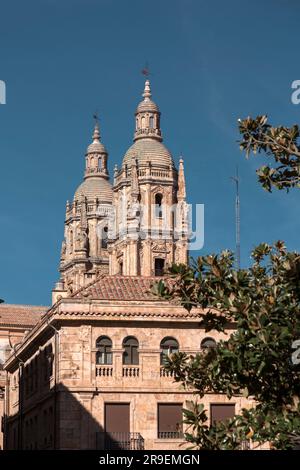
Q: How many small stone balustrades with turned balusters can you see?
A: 3